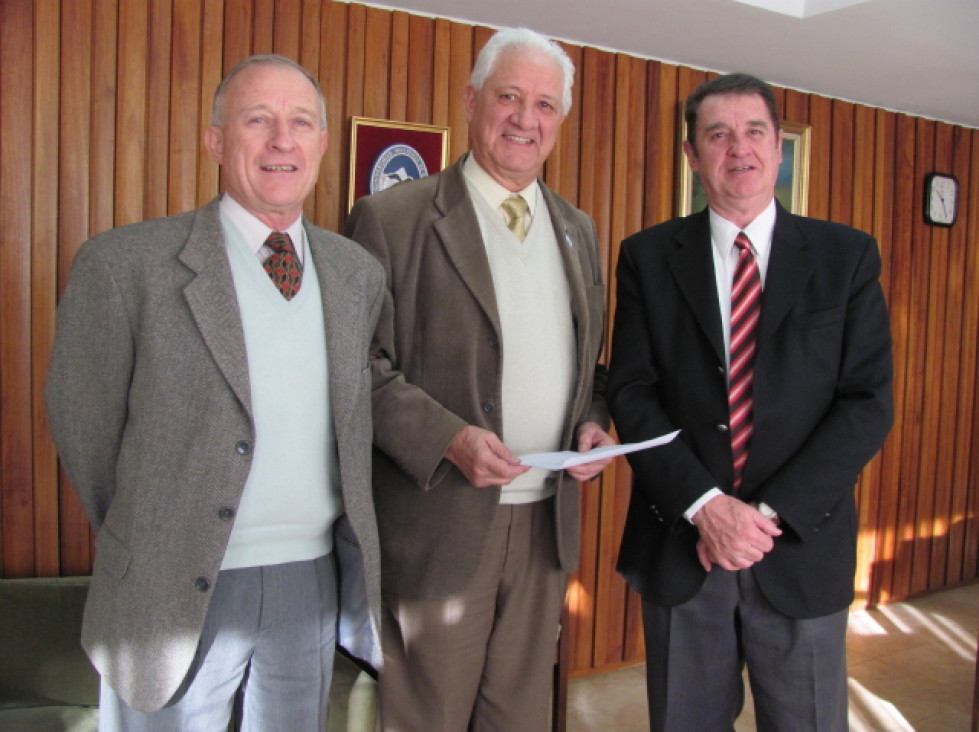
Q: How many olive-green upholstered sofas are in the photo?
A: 1